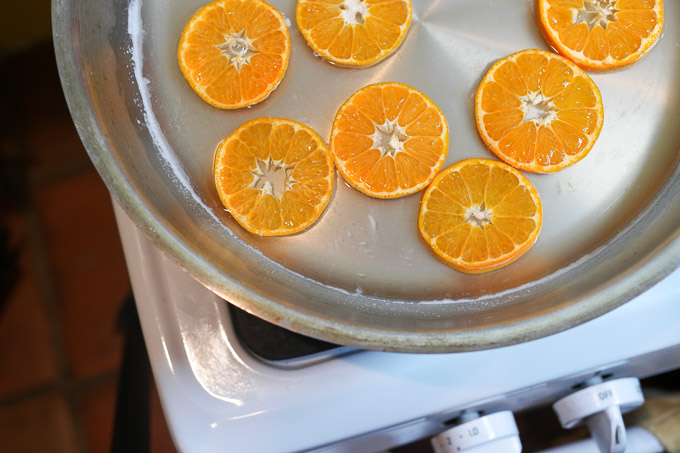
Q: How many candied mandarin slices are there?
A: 7